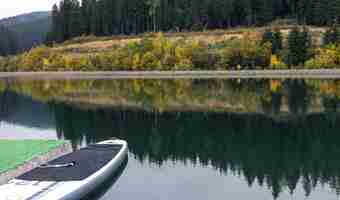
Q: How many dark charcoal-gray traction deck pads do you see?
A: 1